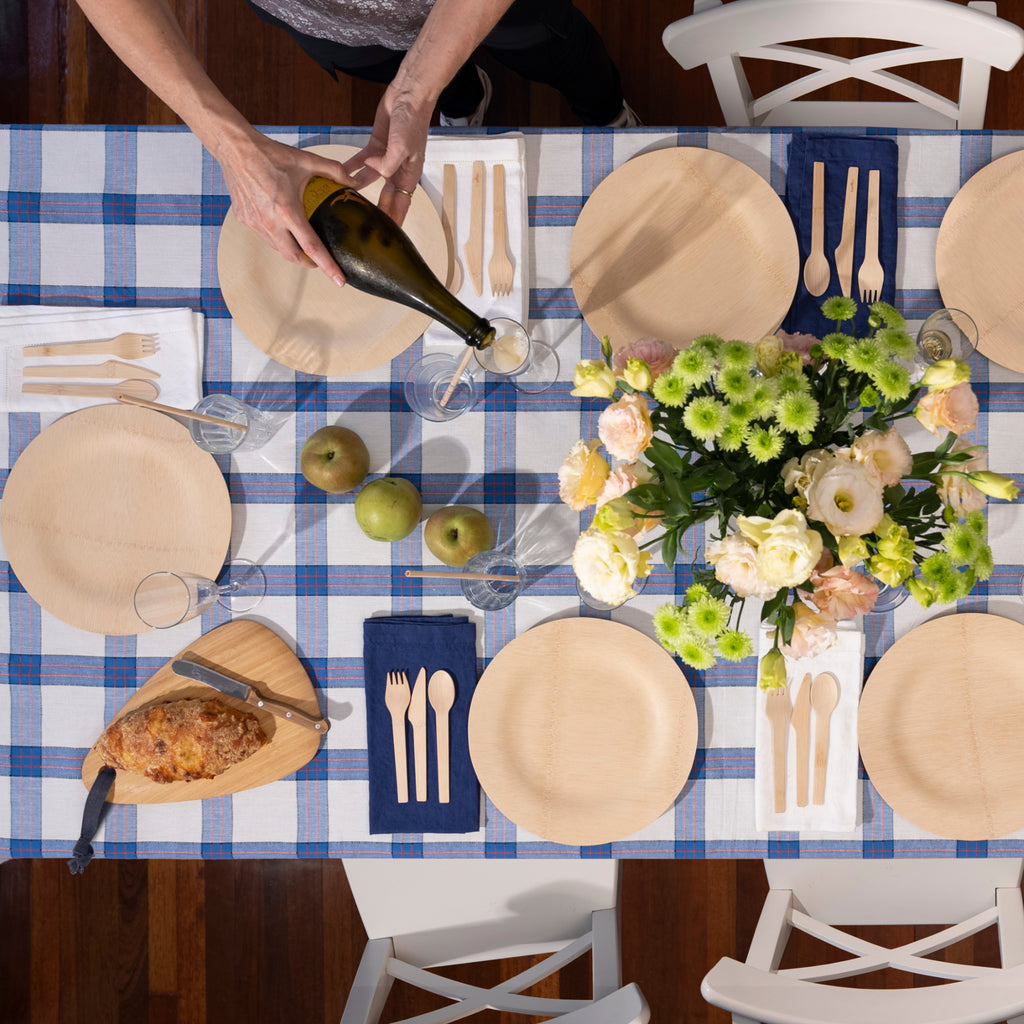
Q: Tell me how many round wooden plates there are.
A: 6